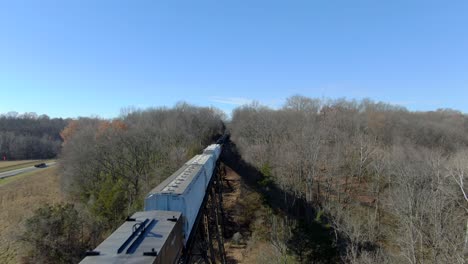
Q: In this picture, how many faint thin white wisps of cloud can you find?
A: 1